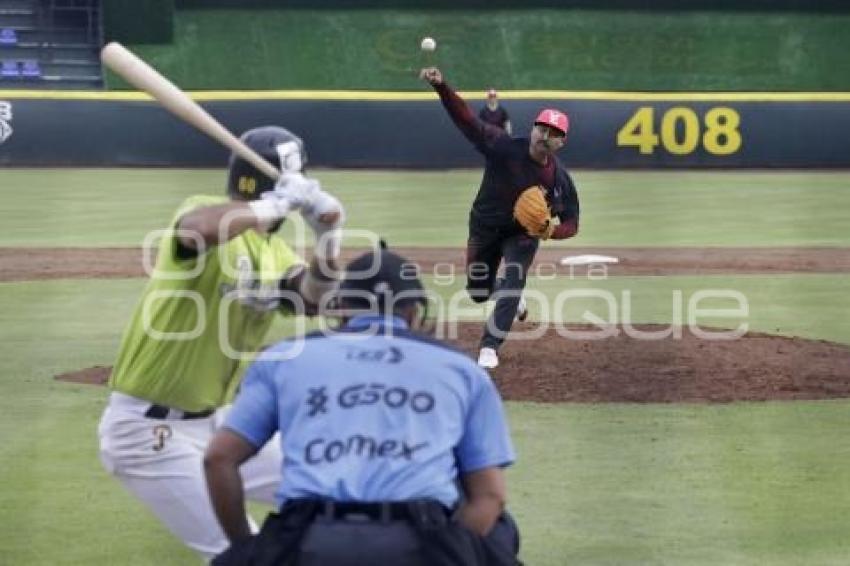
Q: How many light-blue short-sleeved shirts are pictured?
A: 1